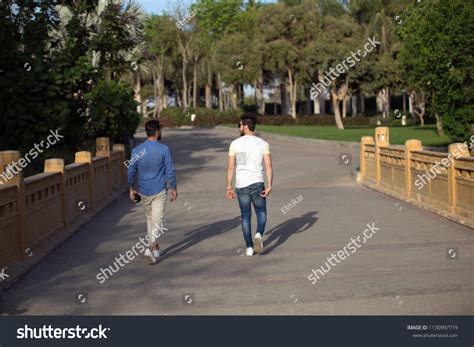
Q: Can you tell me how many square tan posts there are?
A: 9